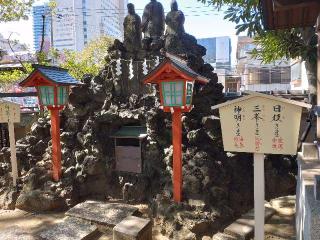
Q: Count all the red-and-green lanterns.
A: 2